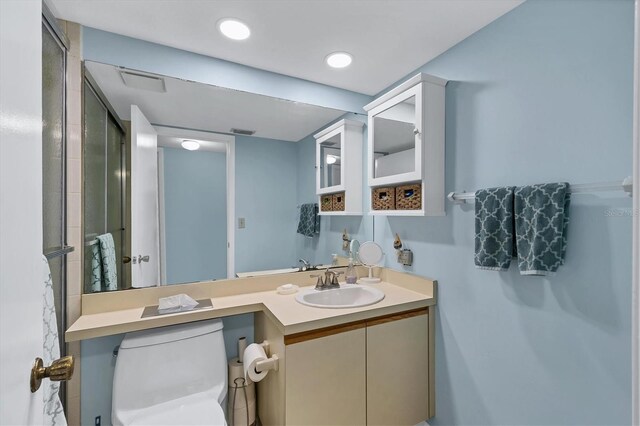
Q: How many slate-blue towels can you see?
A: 2